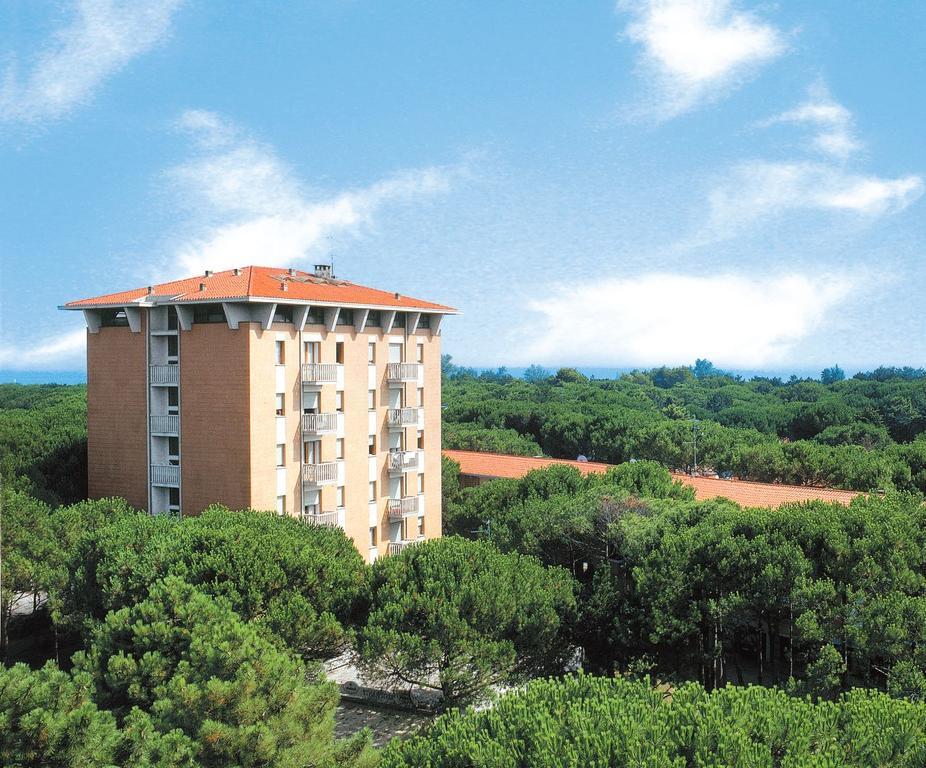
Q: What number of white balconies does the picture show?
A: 12